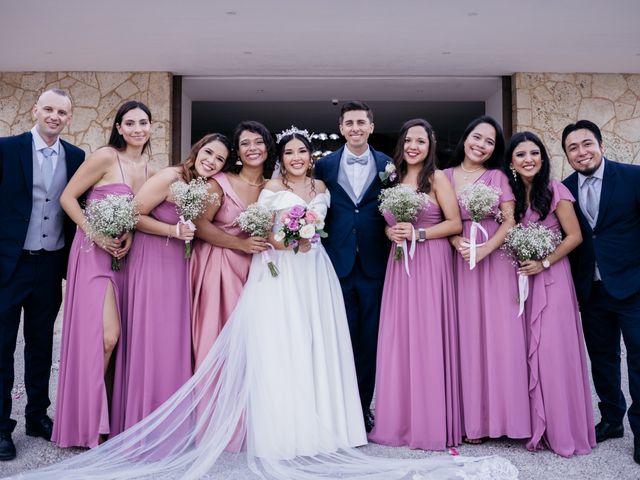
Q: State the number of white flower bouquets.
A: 6